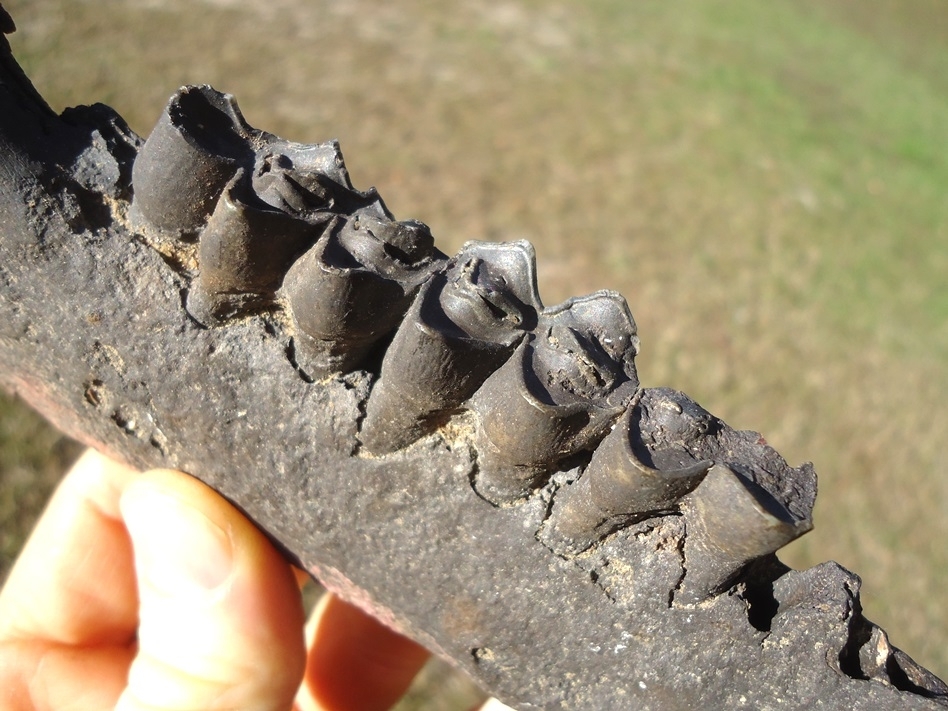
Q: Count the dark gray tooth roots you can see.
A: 7